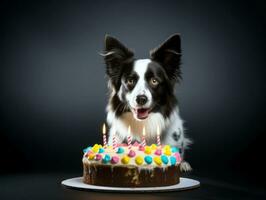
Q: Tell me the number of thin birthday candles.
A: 5